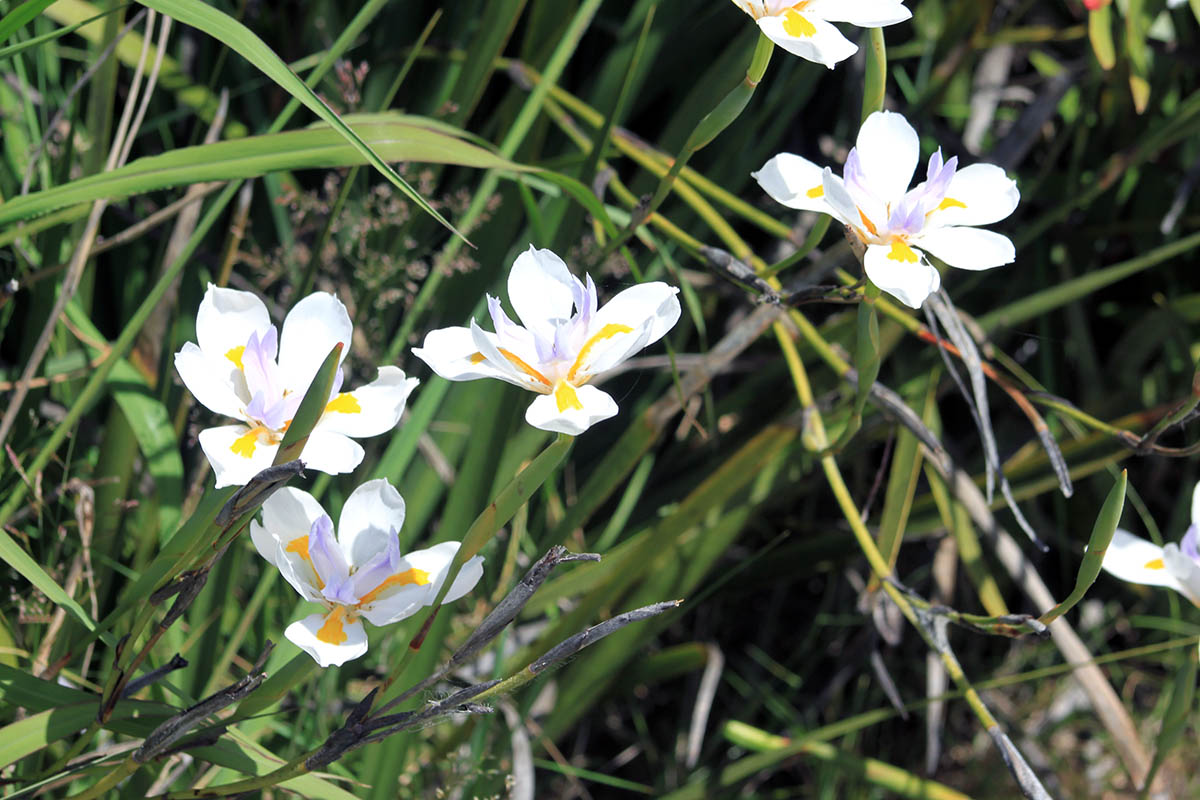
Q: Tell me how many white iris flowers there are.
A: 6